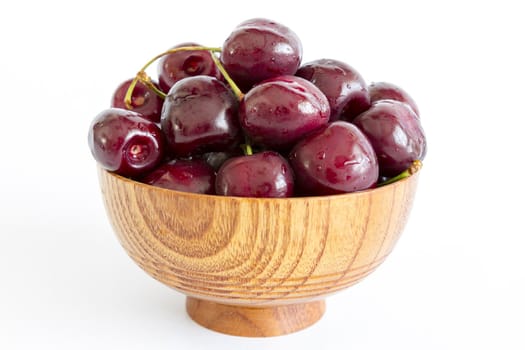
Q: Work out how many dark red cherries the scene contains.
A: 12